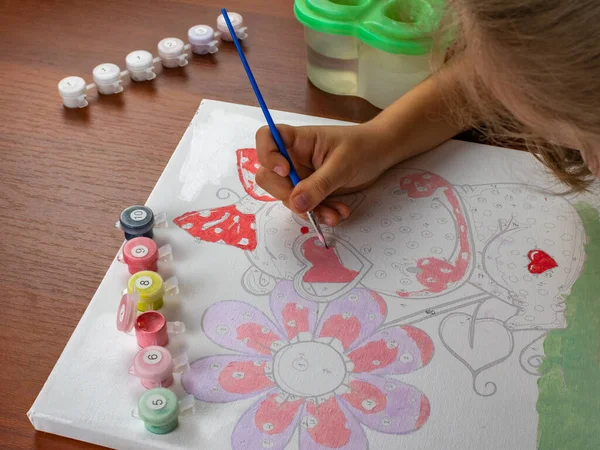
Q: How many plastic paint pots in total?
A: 12